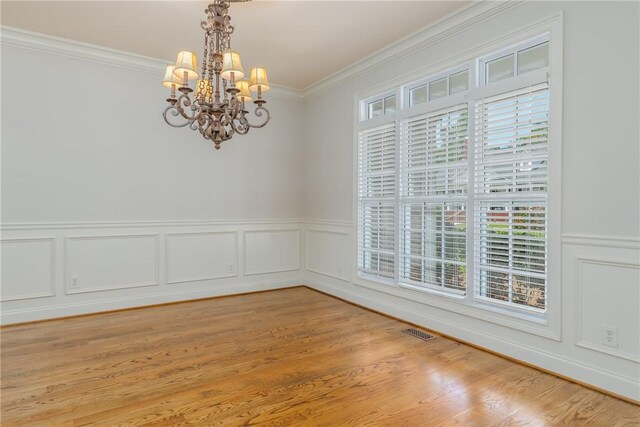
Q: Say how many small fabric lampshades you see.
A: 6